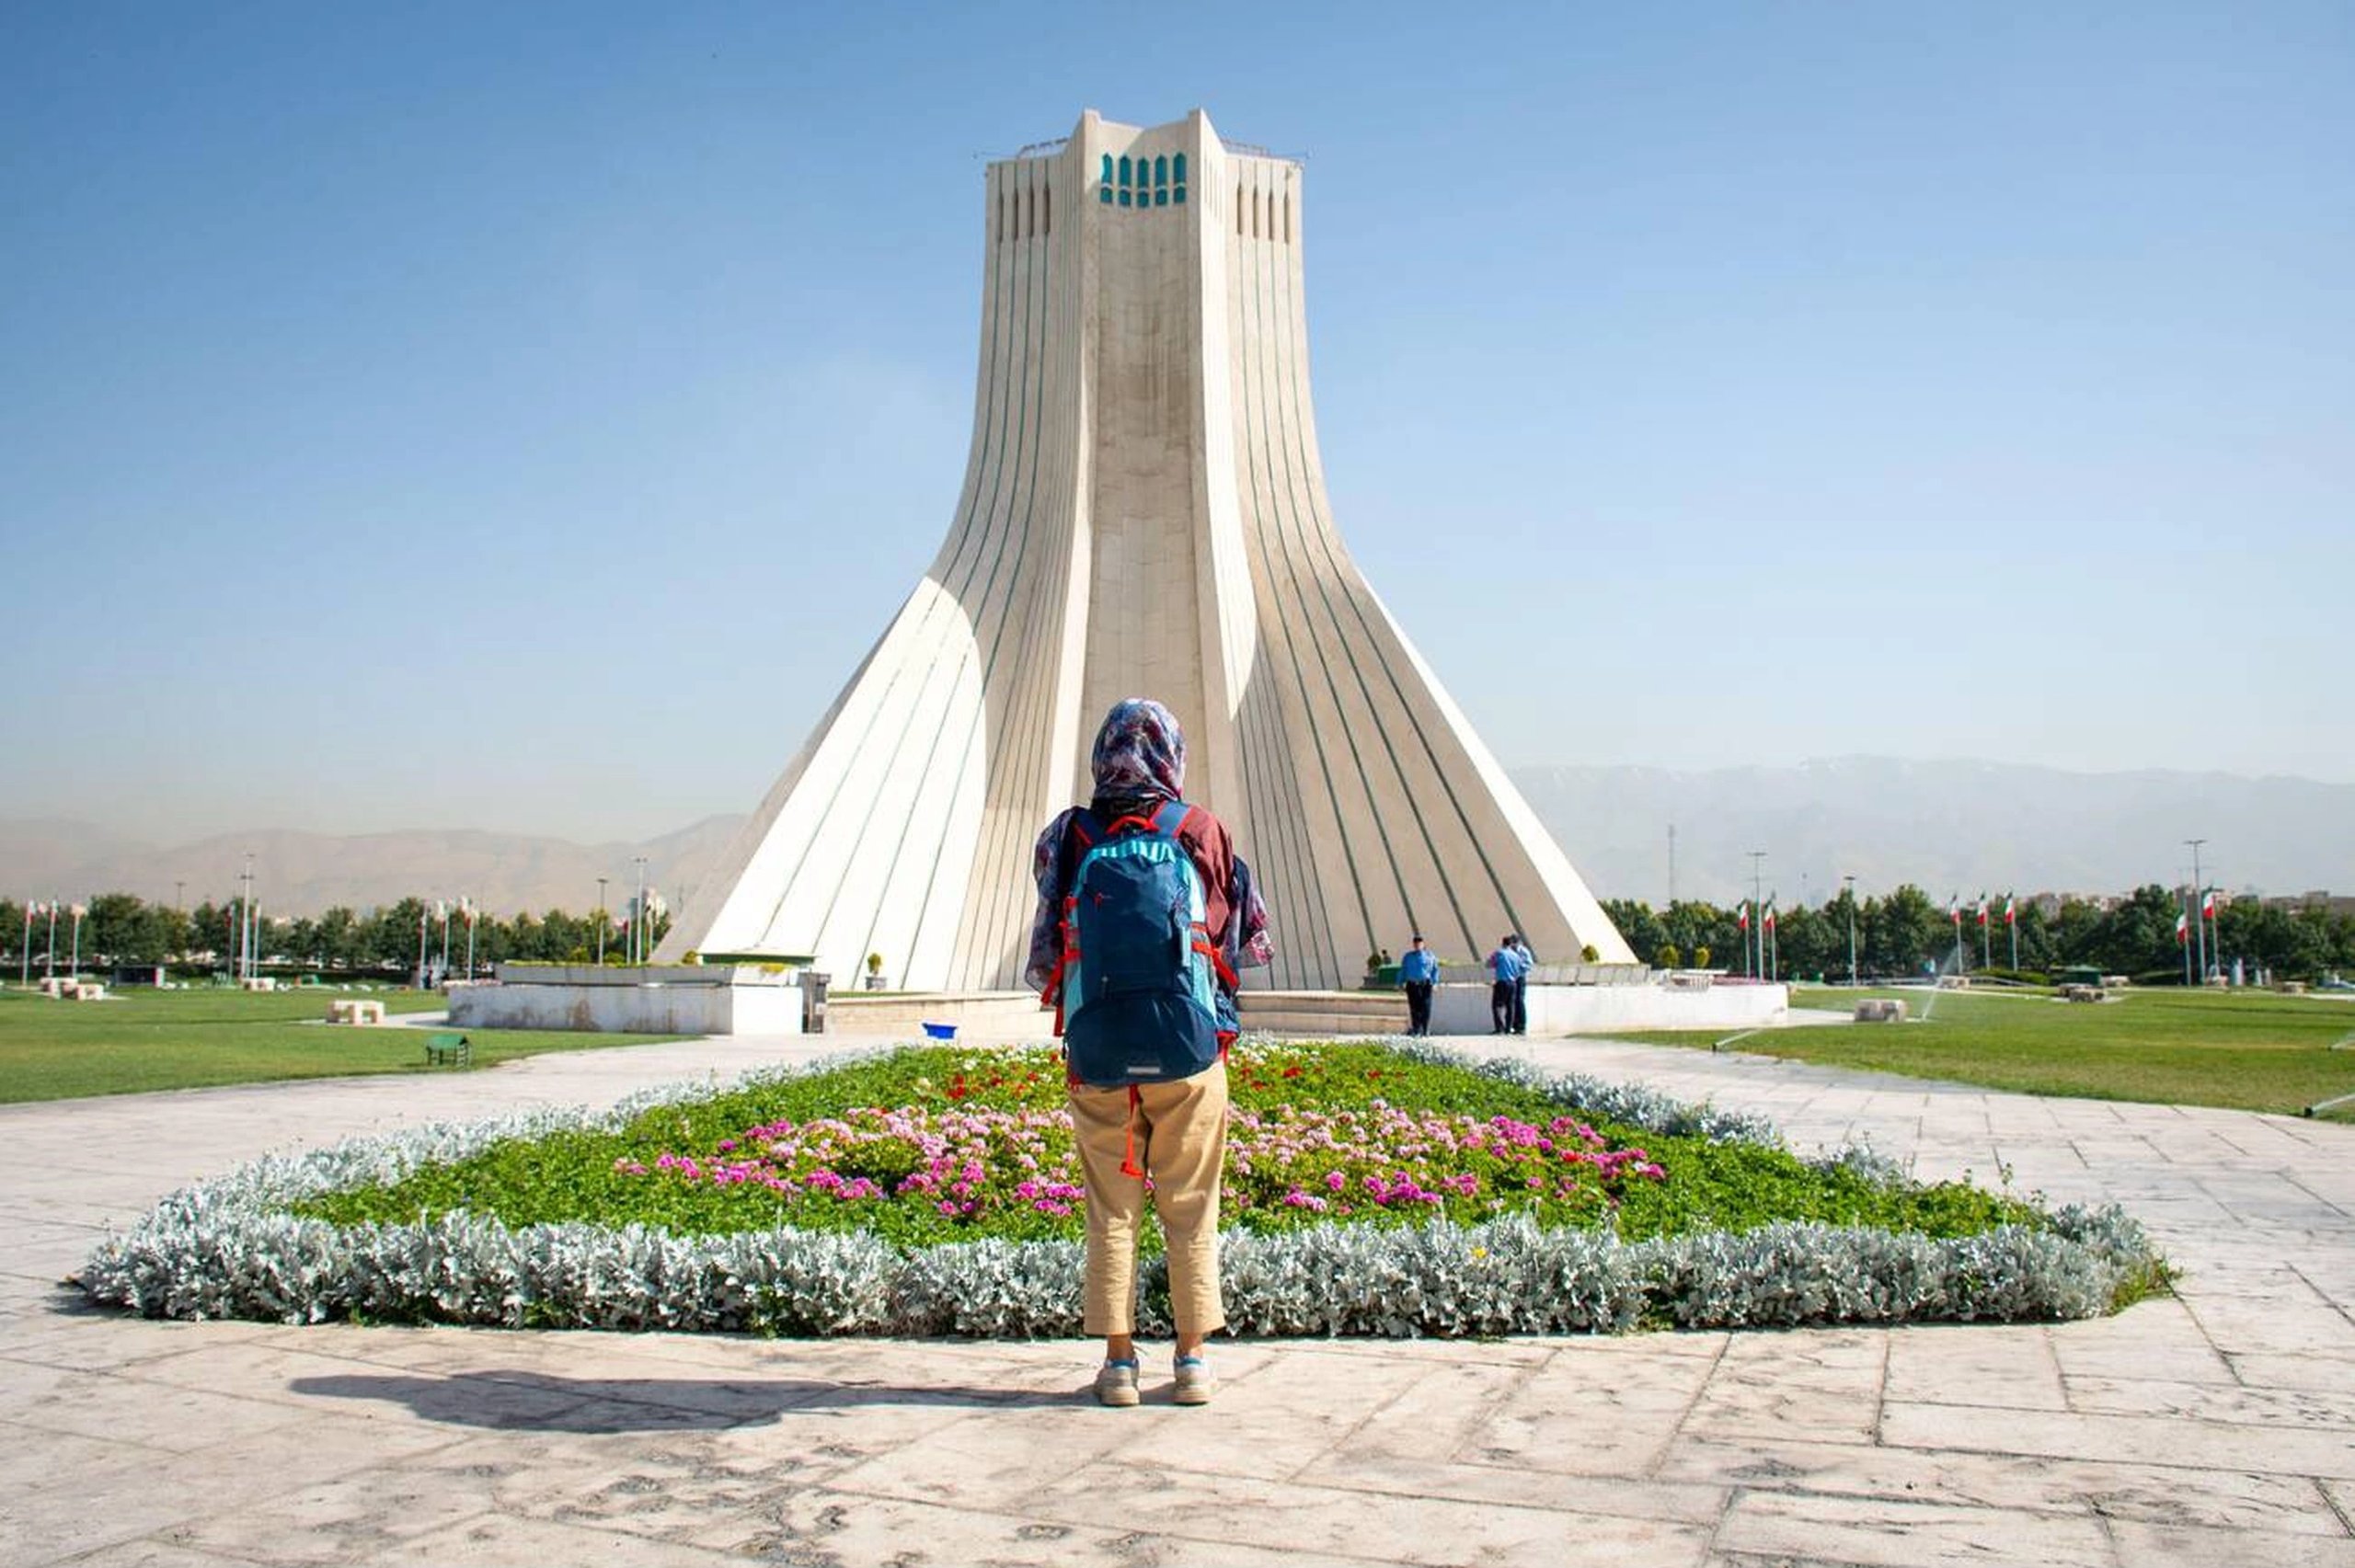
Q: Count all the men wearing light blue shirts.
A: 3